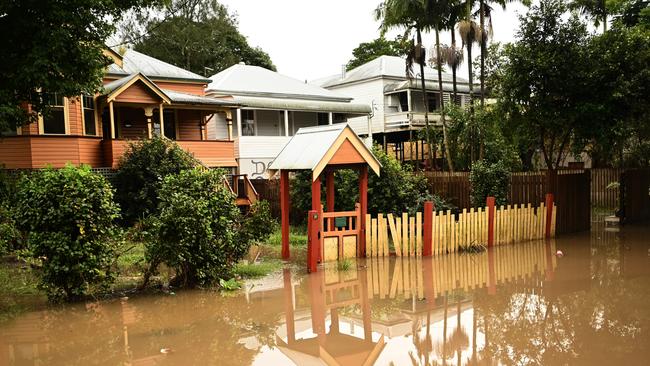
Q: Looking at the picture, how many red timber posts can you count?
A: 8